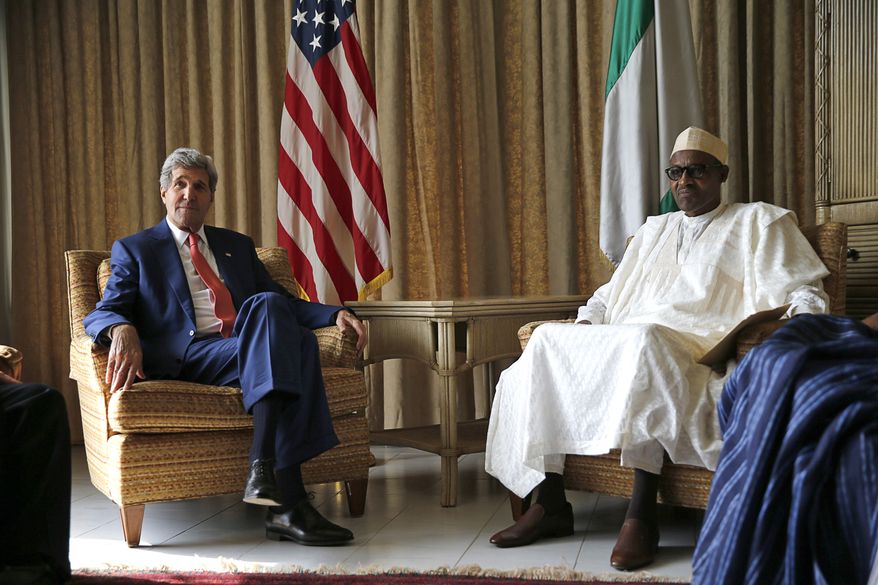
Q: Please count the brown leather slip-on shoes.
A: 2